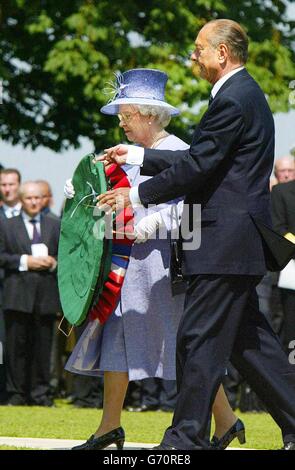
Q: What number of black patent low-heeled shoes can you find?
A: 2